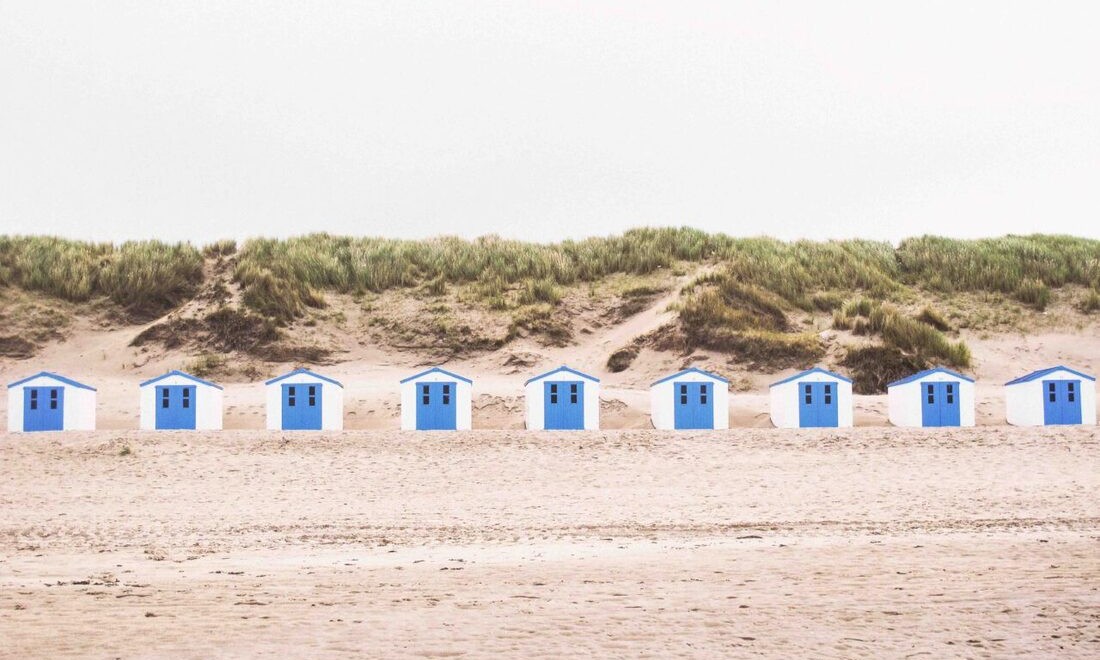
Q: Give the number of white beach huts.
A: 9